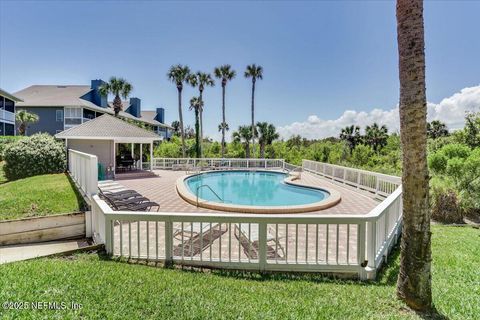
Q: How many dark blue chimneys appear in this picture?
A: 3